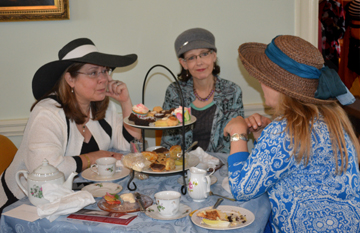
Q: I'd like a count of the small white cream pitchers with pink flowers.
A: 1